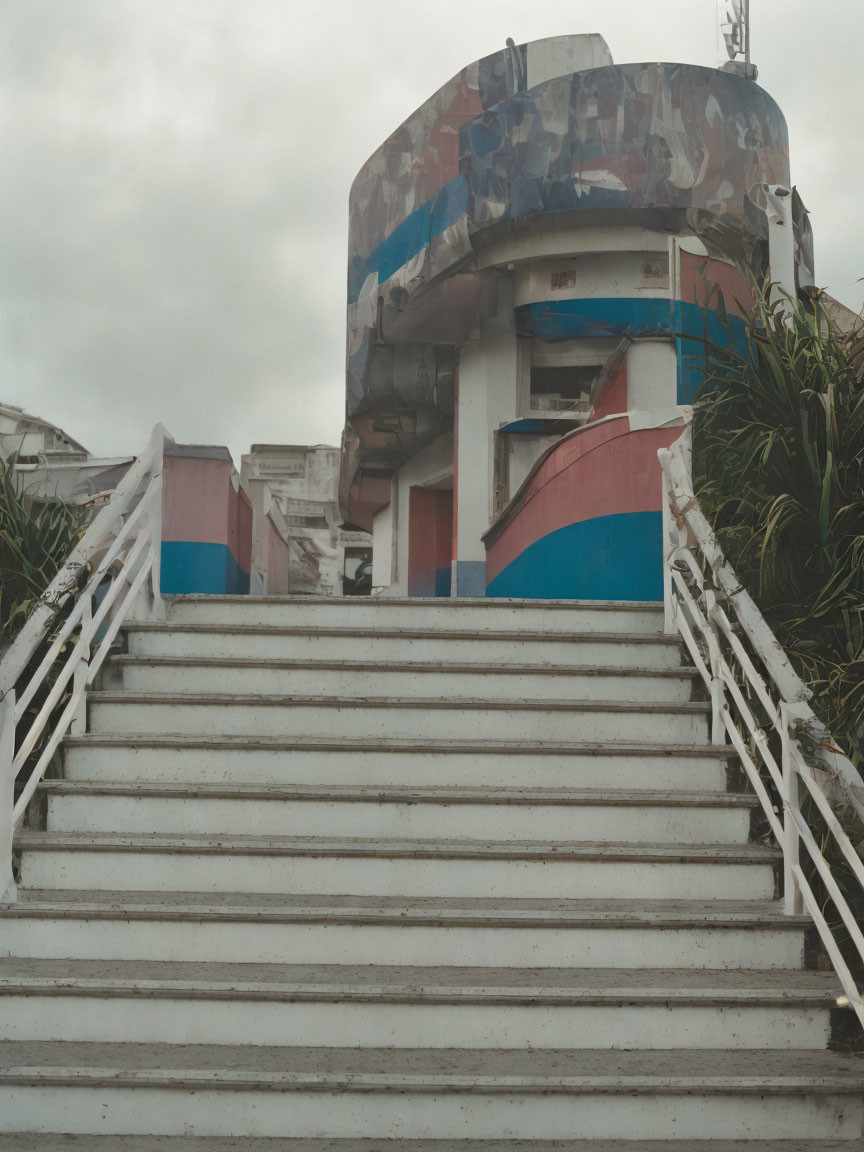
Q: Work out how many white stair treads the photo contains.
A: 10